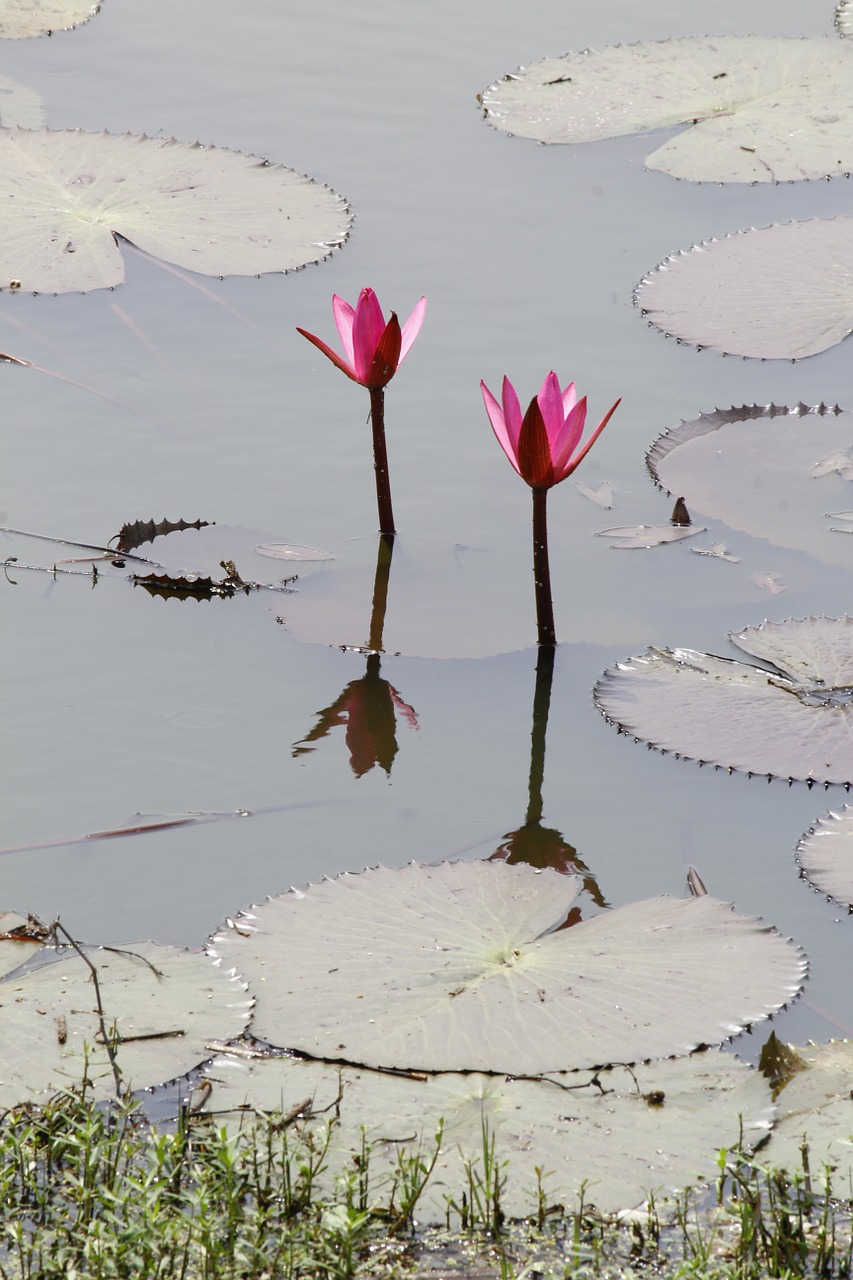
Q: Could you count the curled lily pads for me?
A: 2